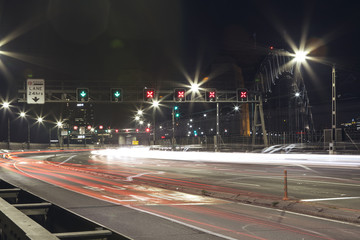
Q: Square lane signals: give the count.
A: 6